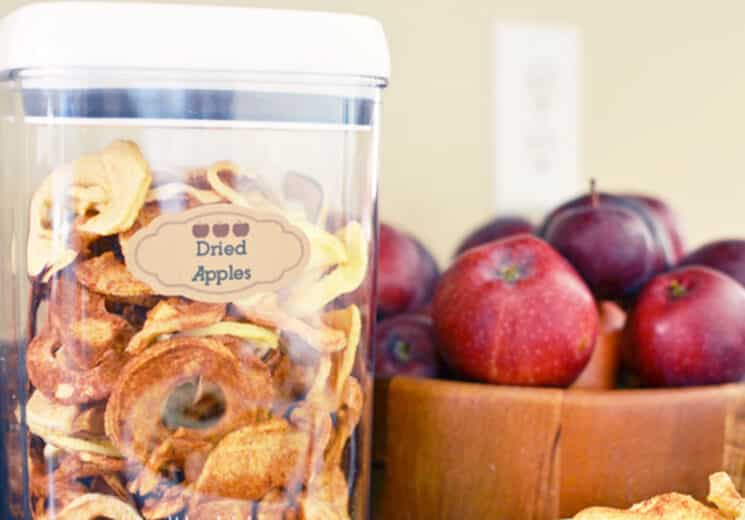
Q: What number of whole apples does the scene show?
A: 8